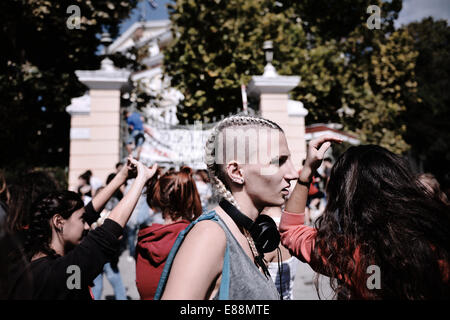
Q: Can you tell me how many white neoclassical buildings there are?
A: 1